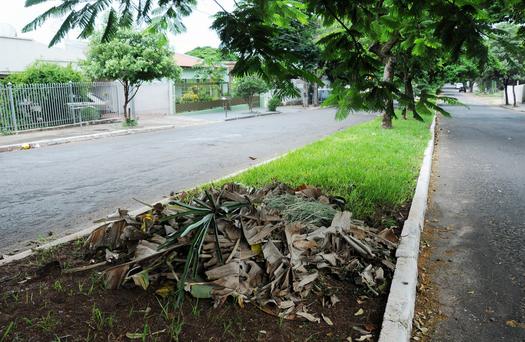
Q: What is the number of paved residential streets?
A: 2